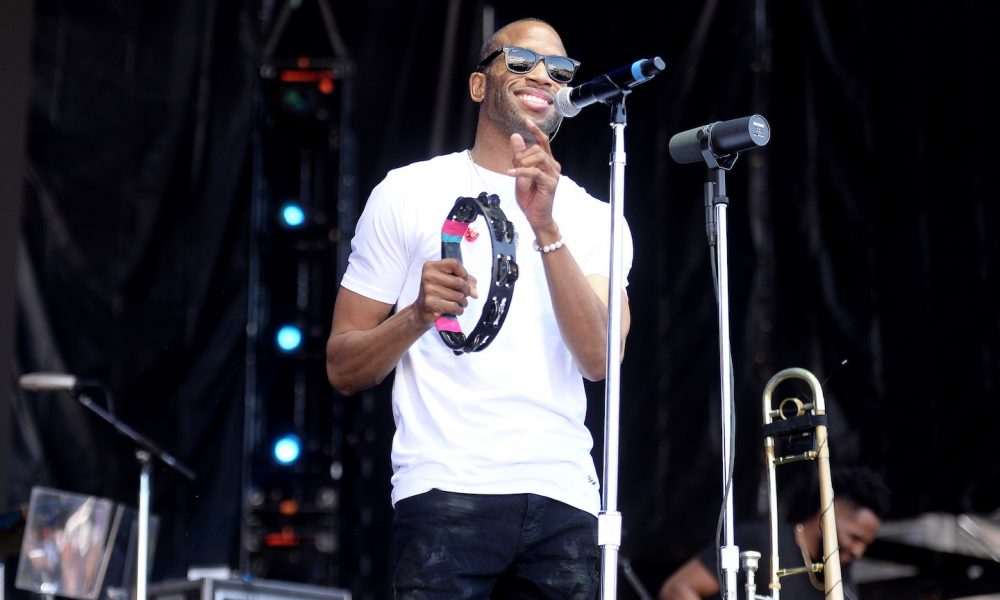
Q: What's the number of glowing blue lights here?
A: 3